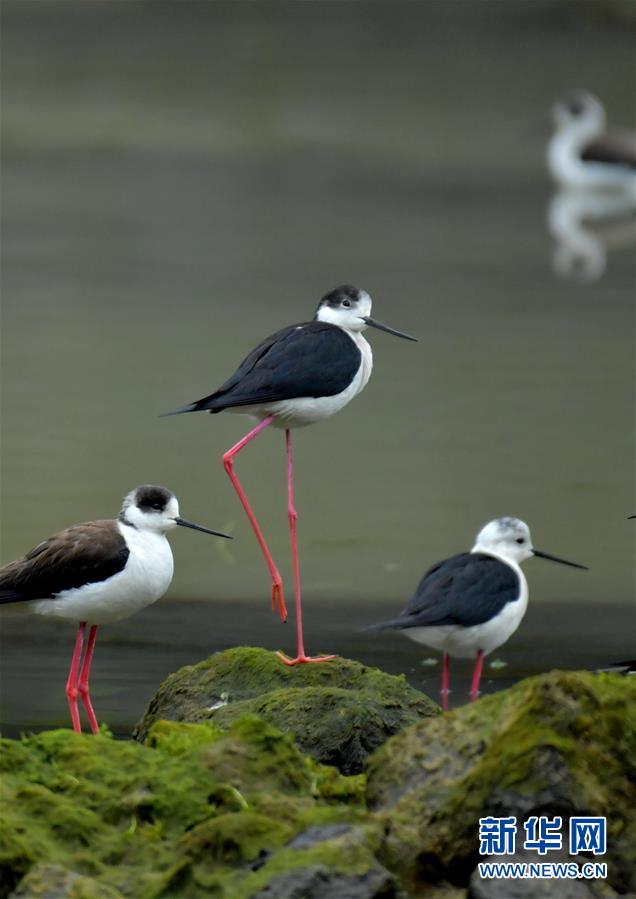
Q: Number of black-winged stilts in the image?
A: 4